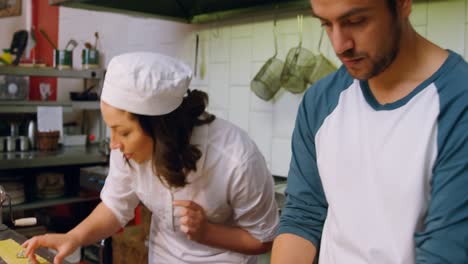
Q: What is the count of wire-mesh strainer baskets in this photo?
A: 3